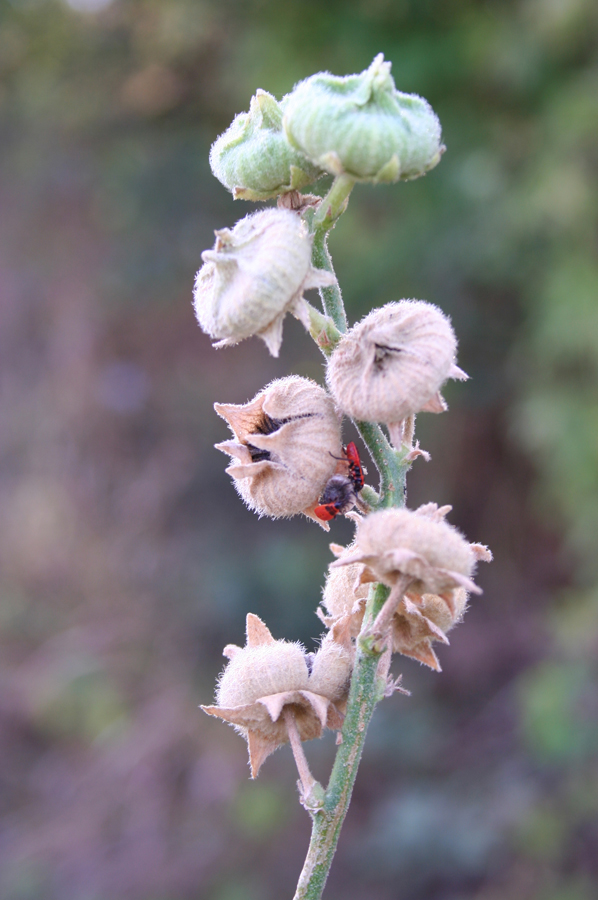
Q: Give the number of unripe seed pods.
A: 2